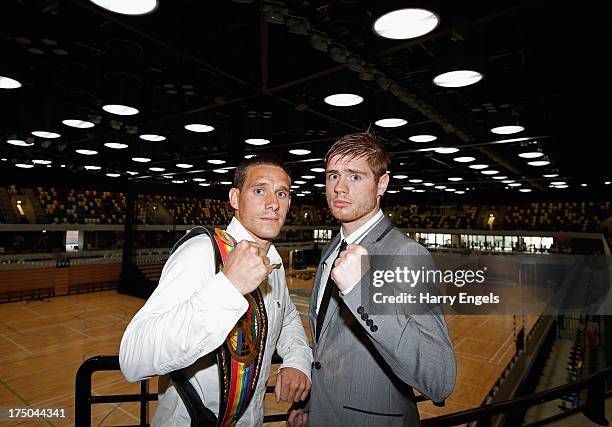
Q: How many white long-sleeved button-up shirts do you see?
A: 2